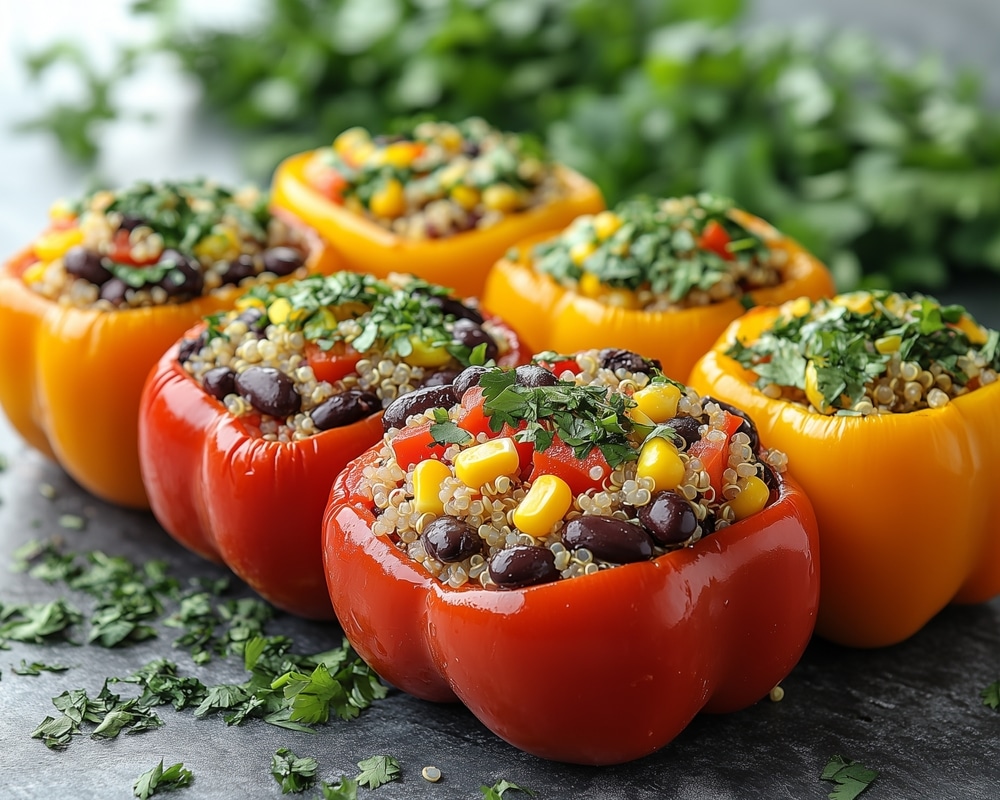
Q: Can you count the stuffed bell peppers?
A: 6